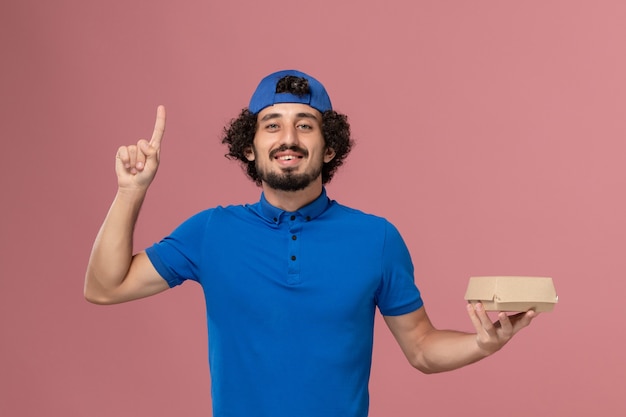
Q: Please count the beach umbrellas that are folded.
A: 0